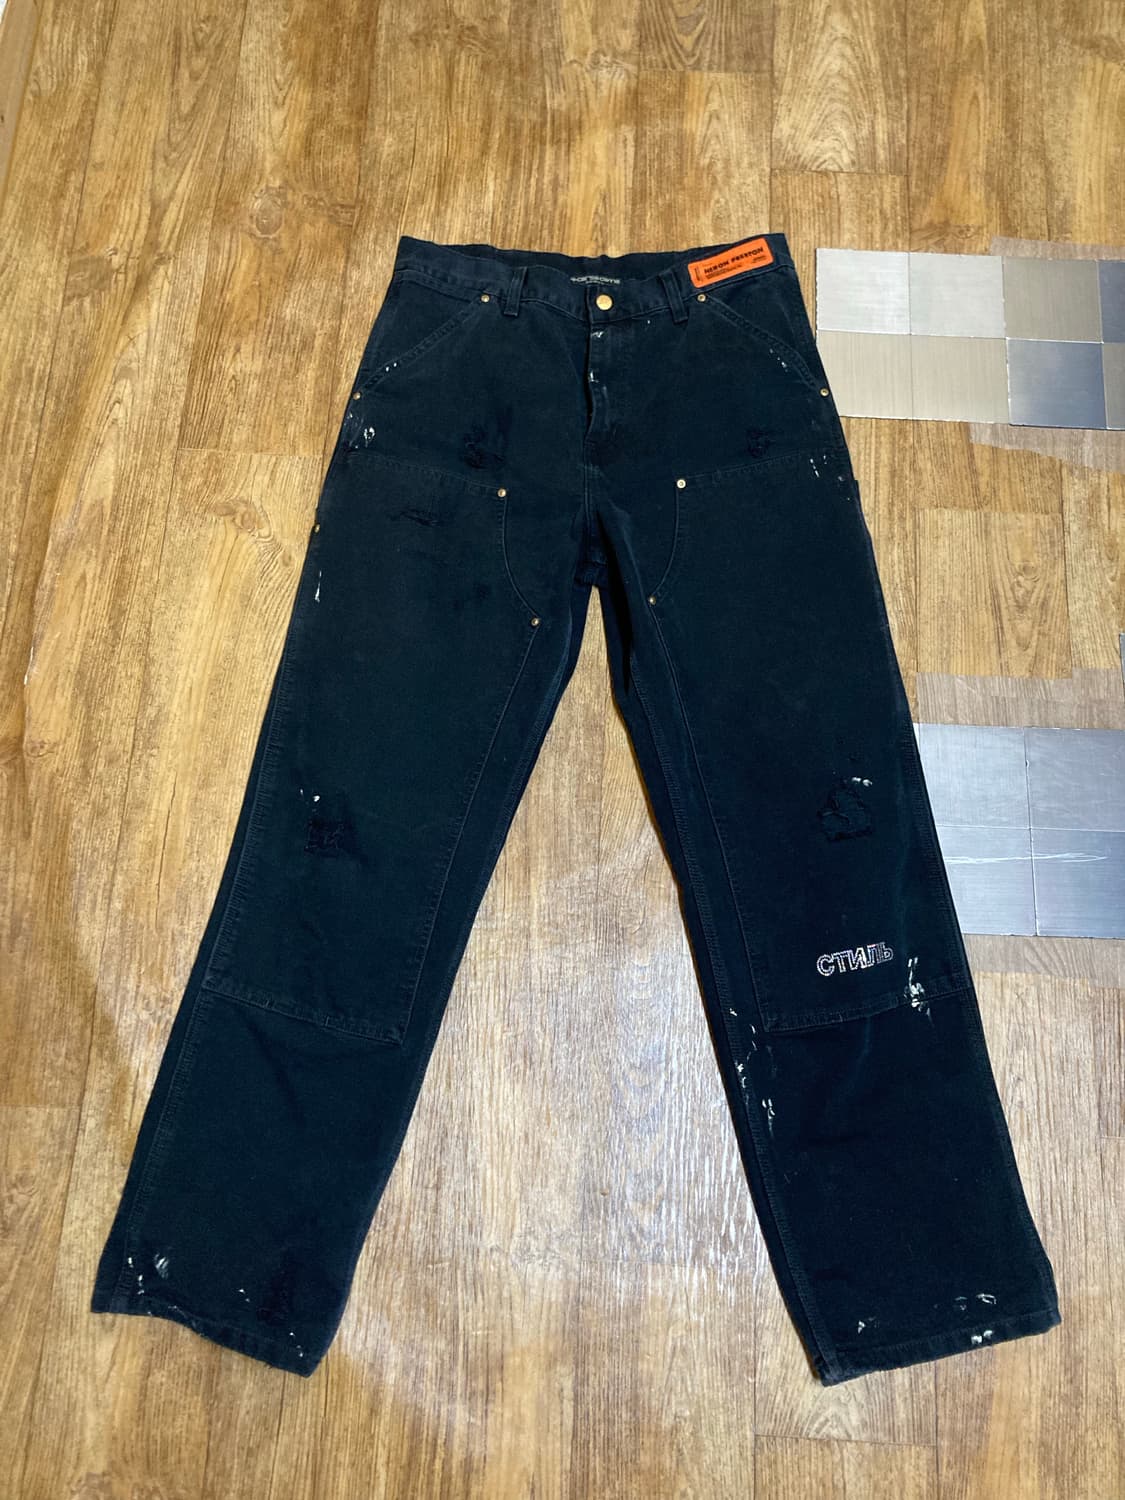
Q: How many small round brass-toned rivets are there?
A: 9